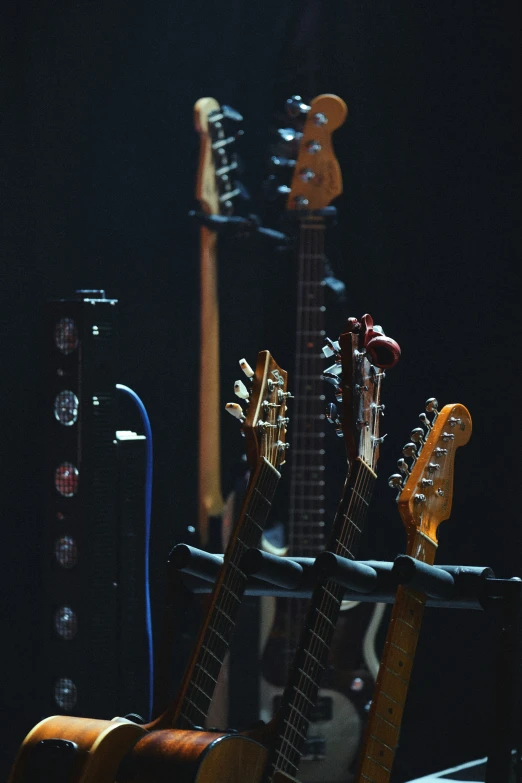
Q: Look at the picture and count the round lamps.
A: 6